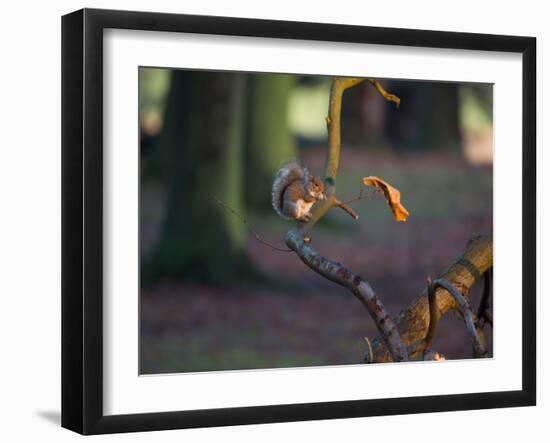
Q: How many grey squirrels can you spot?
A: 1